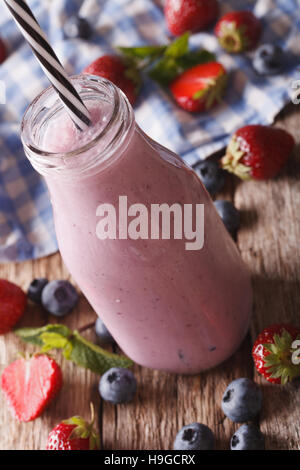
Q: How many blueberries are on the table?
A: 11